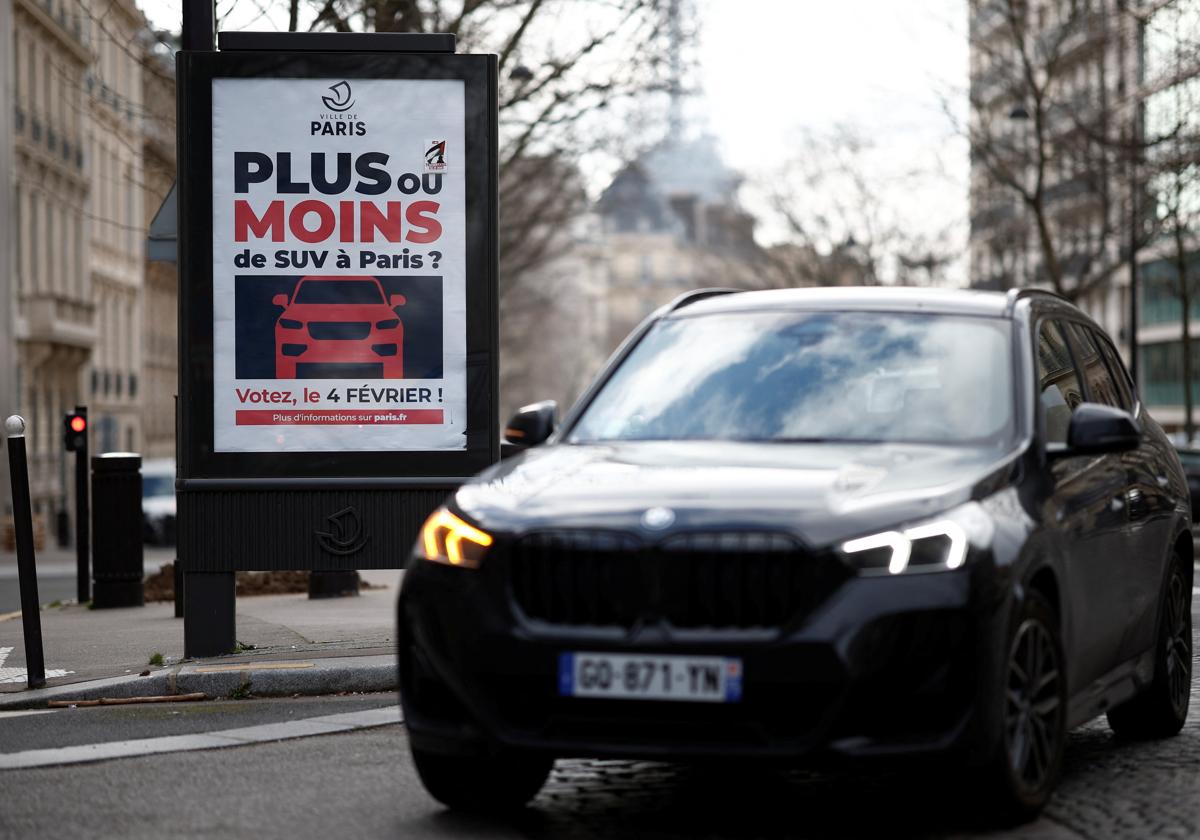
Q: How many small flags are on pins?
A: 0